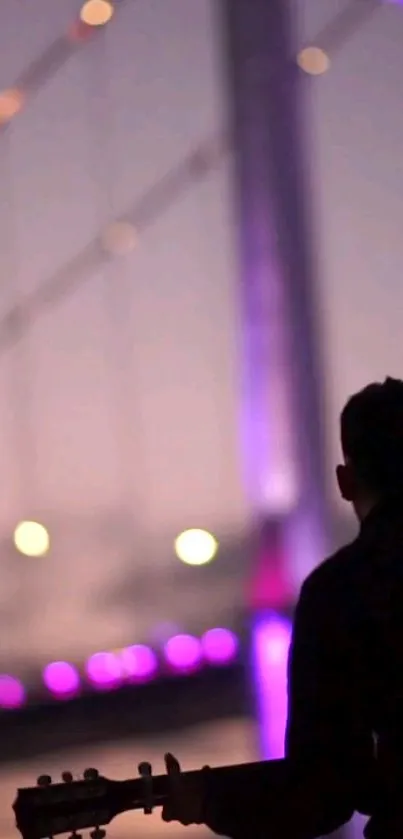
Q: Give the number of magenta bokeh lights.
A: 6